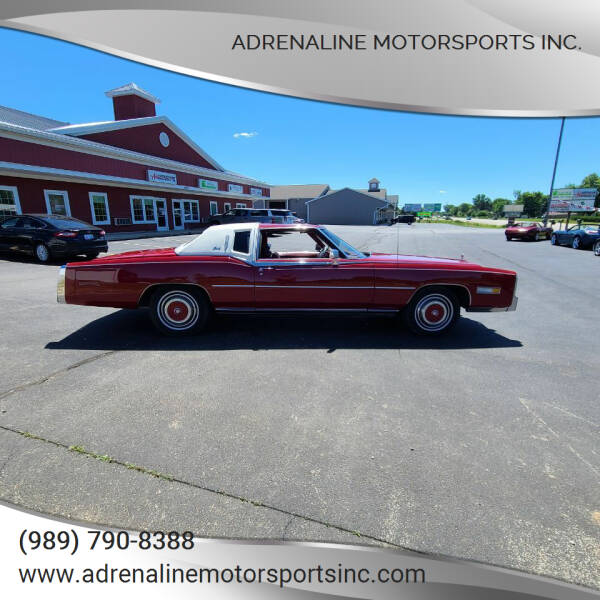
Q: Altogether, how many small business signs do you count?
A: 4